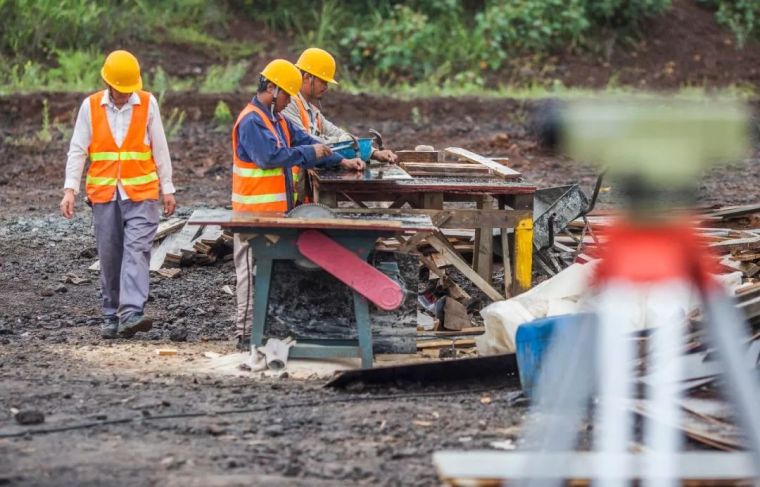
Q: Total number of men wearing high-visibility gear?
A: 3